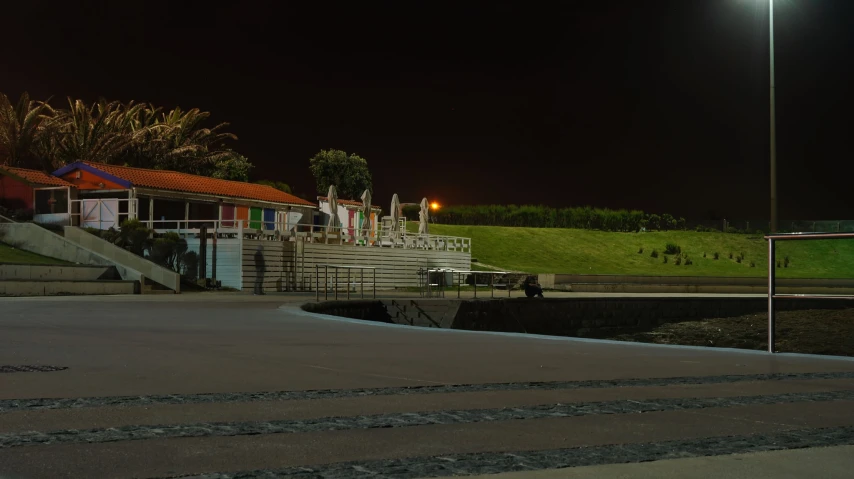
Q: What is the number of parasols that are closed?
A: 4